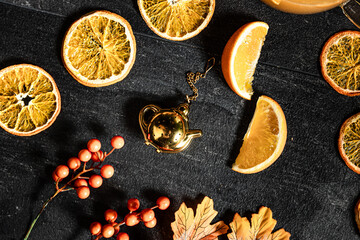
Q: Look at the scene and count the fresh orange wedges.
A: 2